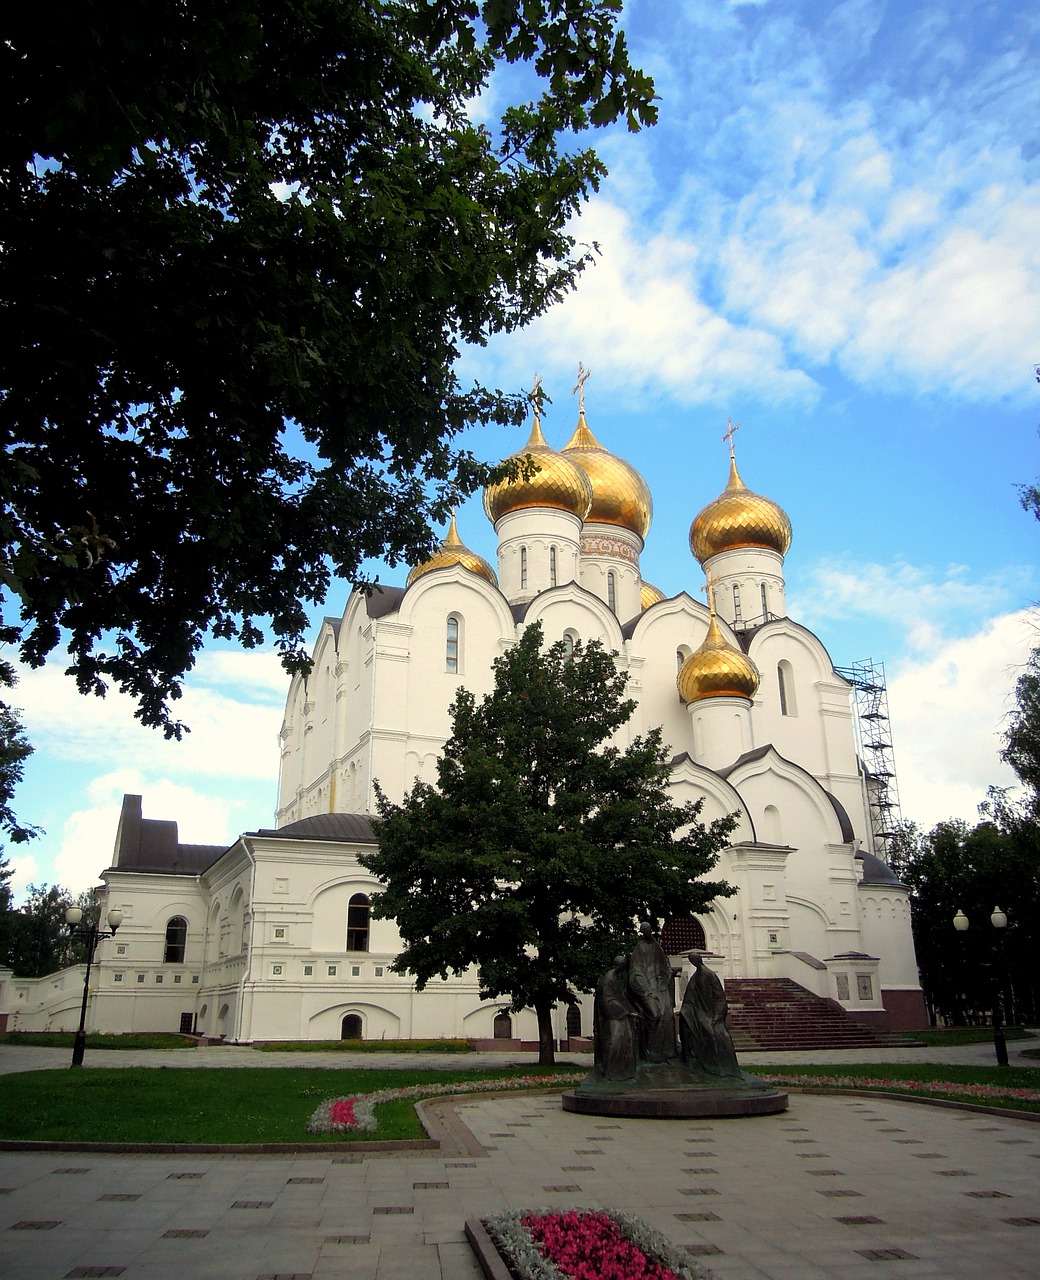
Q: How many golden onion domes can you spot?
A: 6